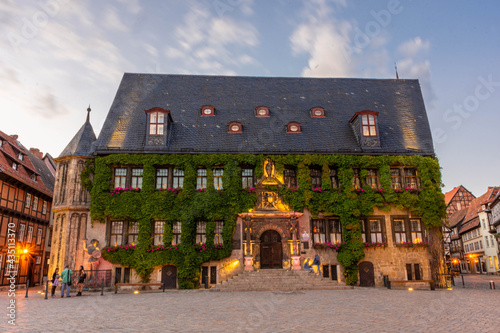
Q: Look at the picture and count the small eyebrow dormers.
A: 5